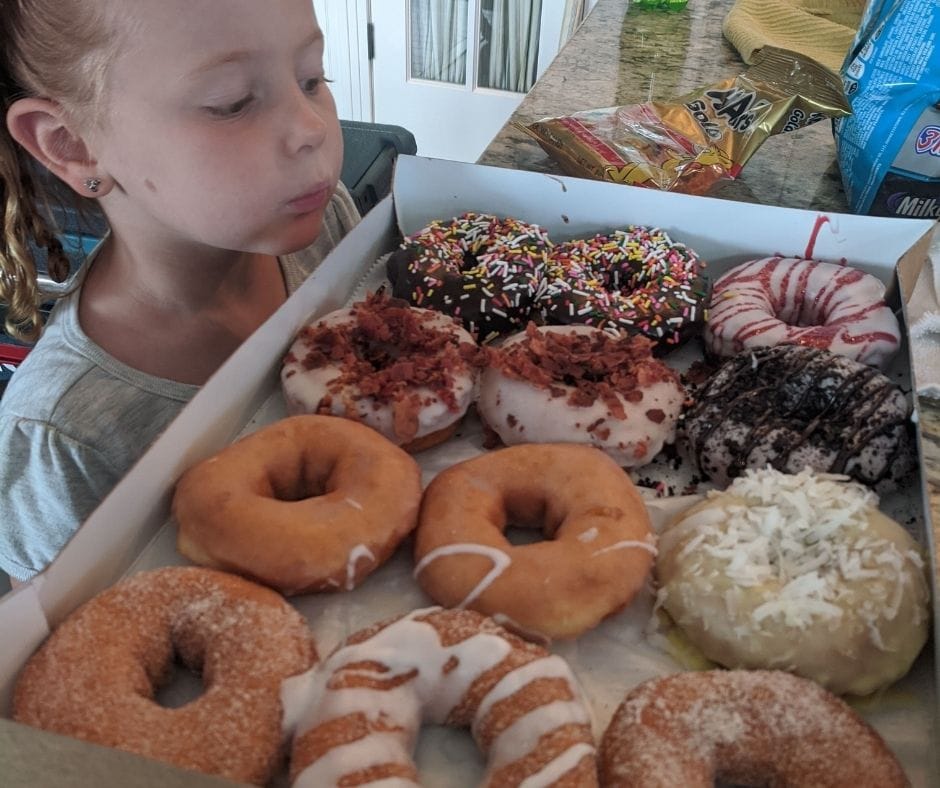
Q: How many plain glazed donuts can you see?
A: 2